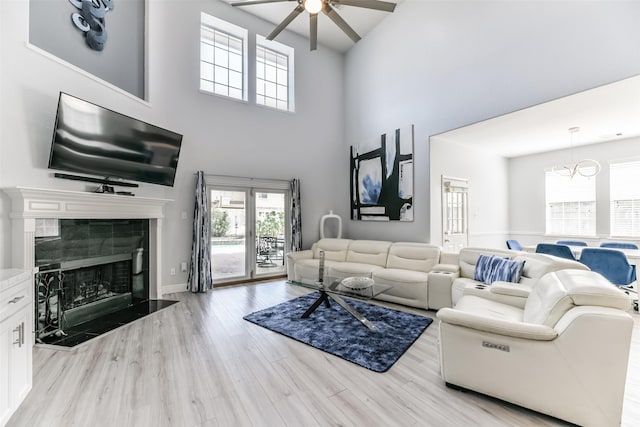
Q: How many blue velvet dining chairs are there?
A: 5